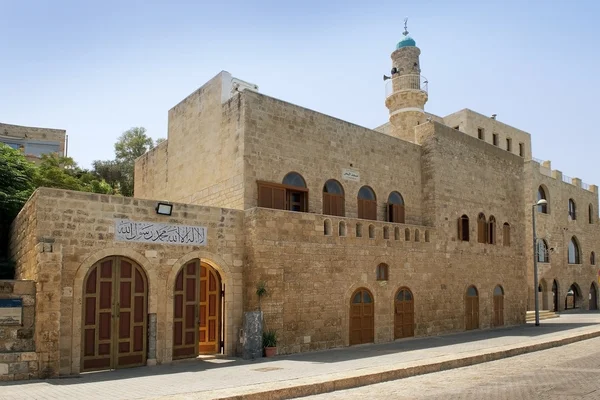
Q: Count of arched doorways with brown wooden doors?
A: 6